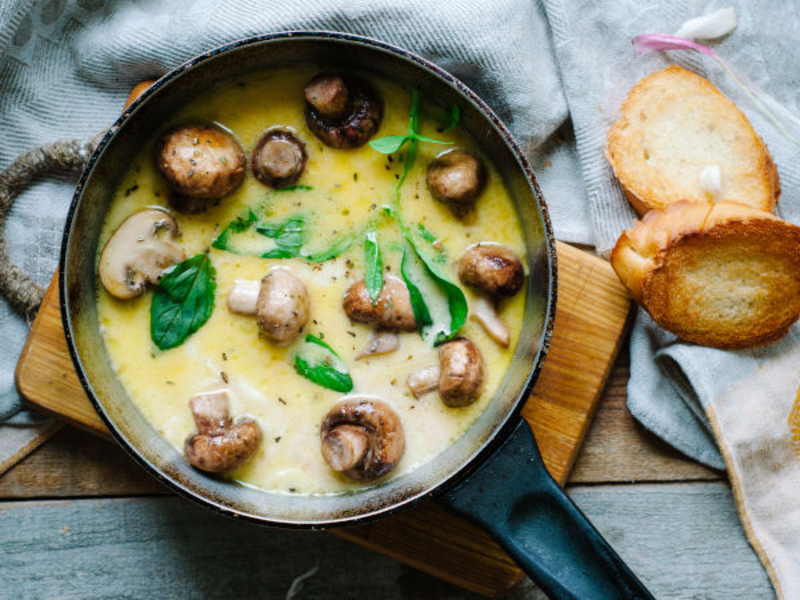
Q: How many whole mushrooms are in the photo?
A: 10